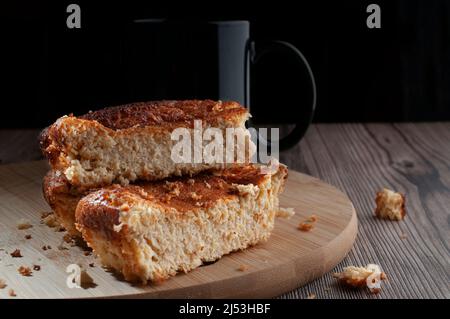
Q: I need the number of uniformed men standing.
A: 0